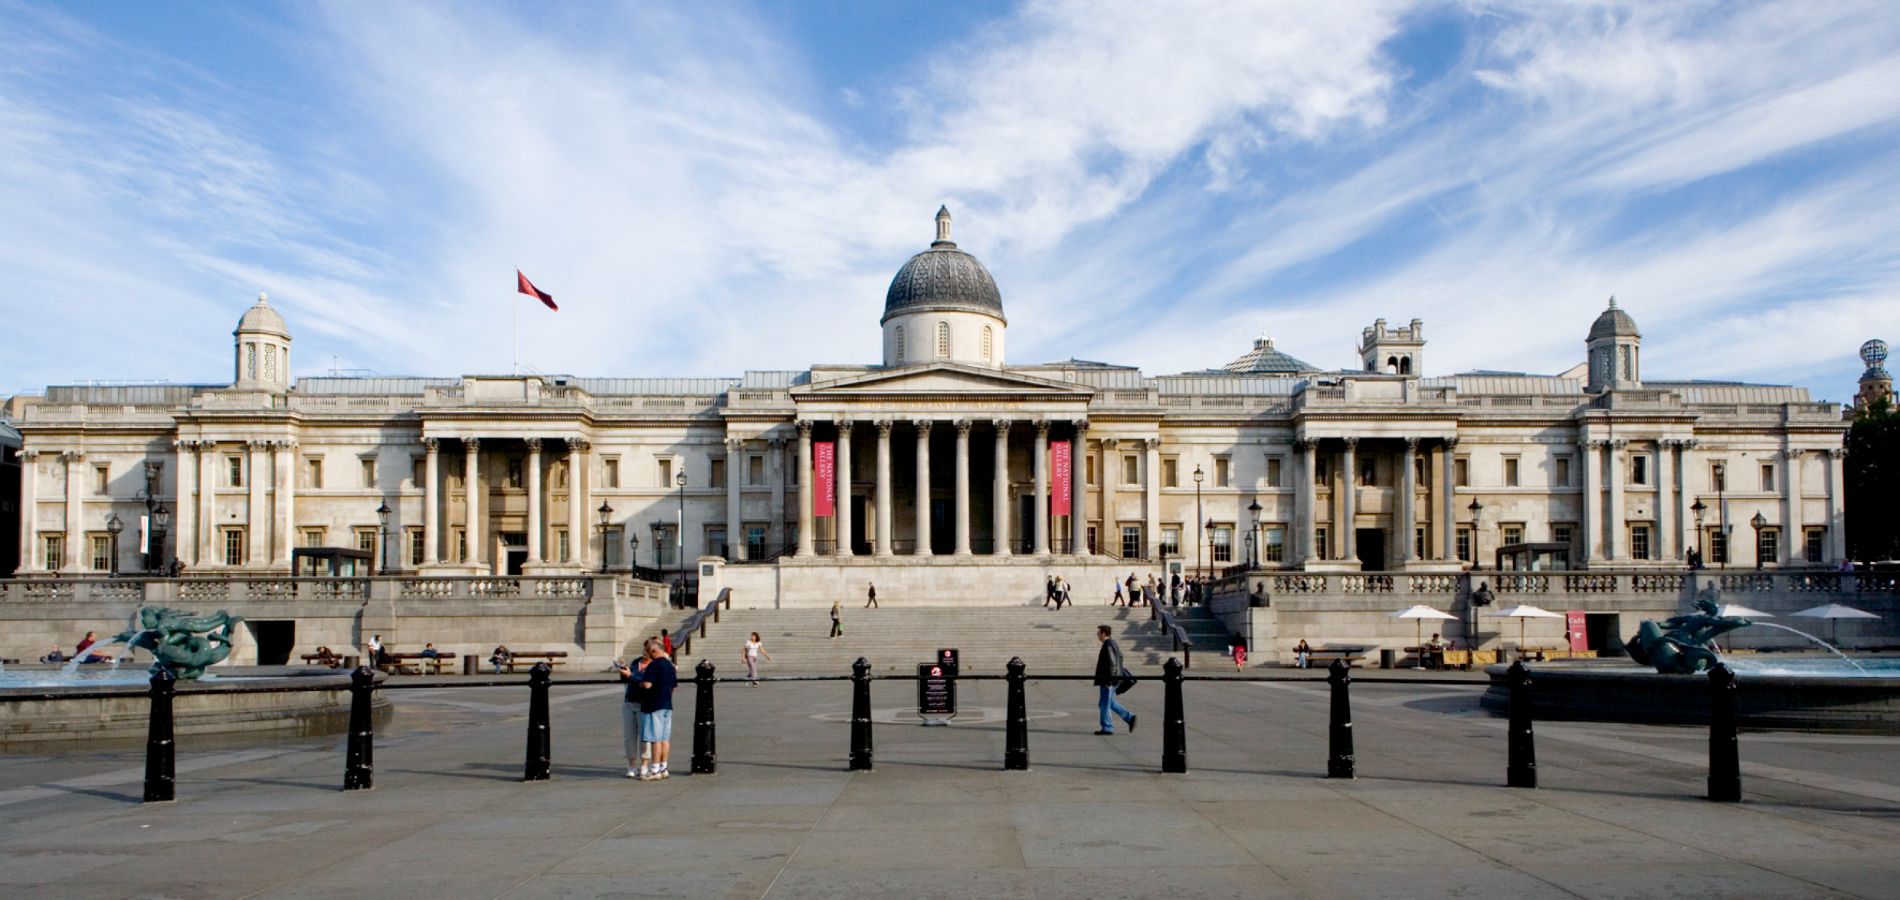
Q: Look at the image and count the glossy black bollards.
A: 10